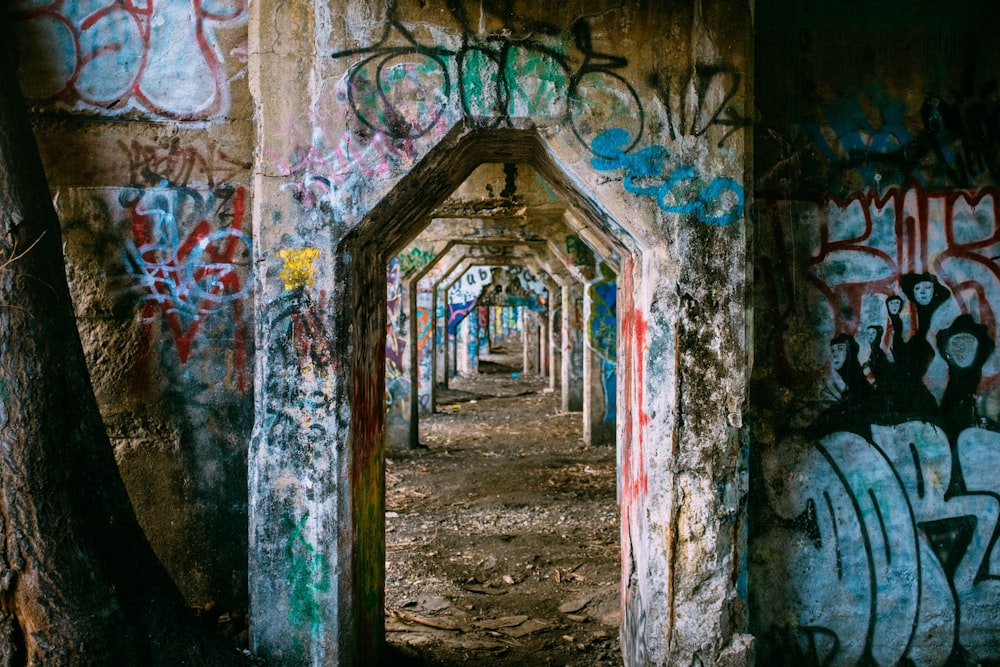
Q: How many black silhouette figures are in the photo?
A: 5